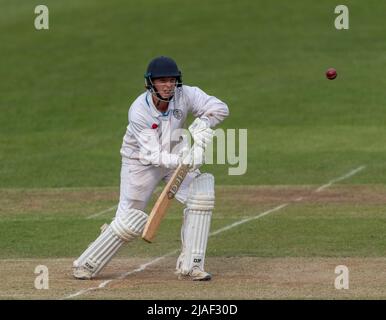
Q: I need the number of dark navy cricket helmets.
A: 1